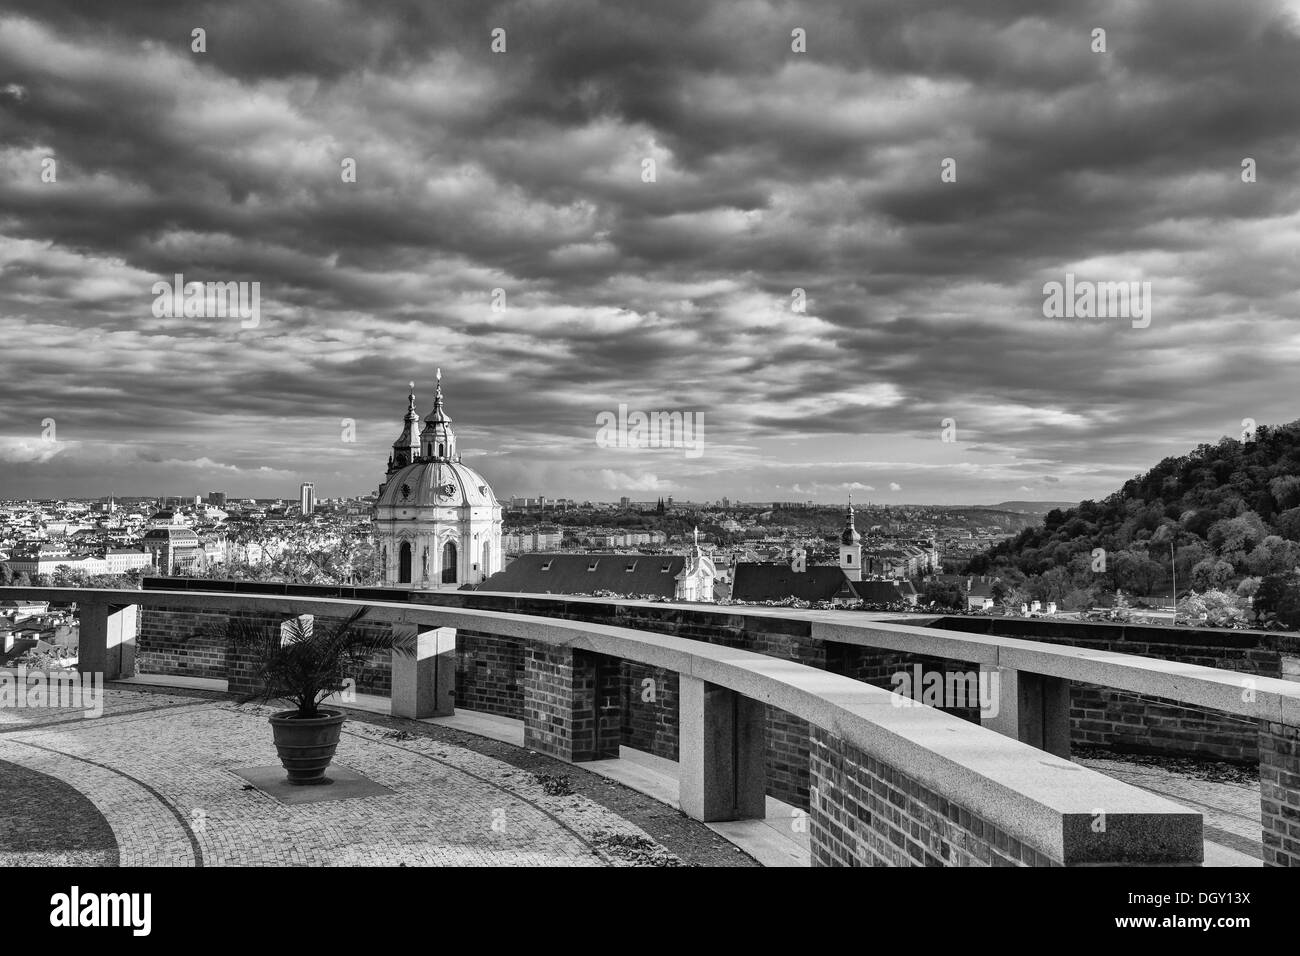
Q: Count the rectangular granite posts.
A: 4